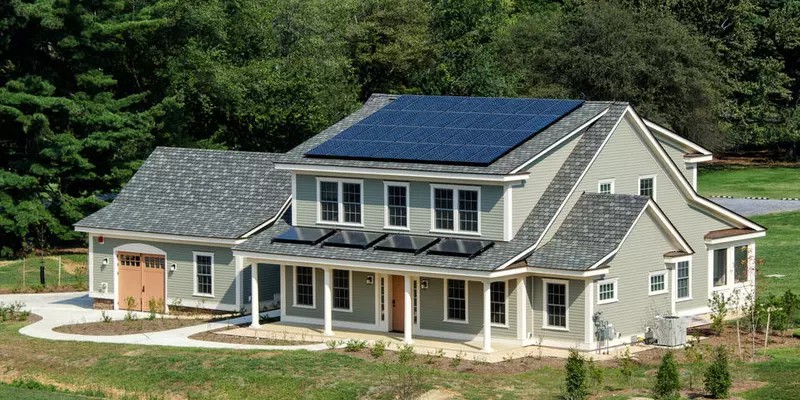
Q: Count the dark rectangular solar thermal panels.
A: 4